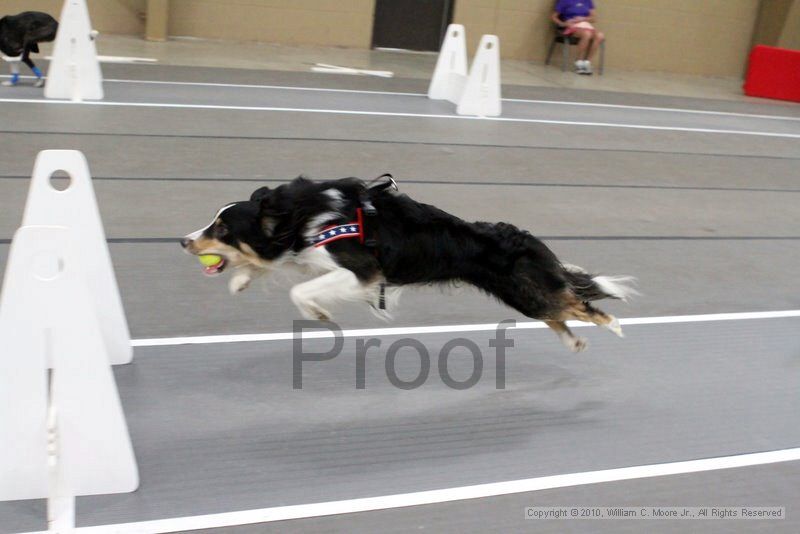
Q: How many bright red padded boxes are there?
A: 1